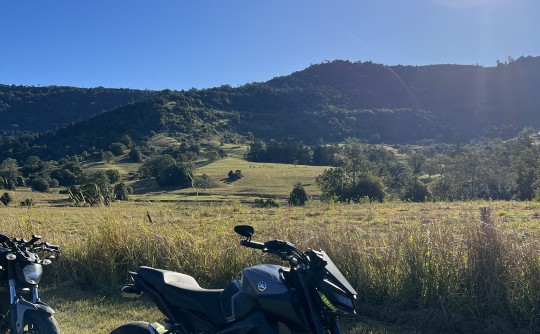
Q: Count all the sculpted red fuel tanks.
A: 0